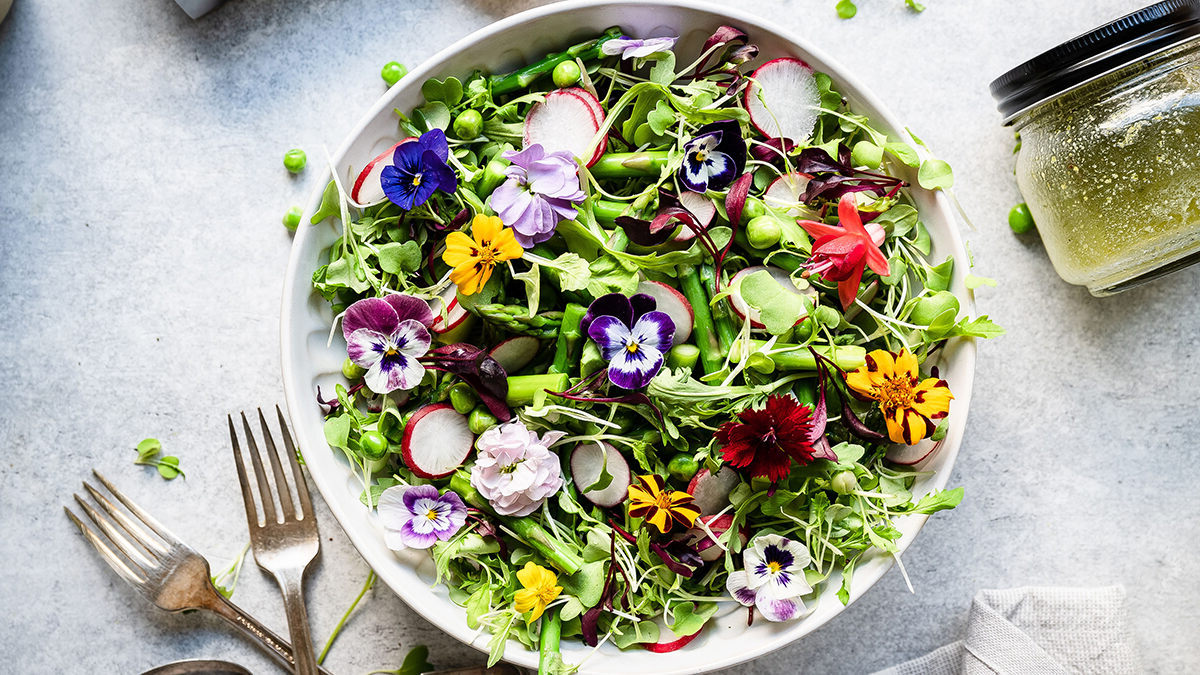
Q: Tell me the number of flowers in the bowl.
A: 15